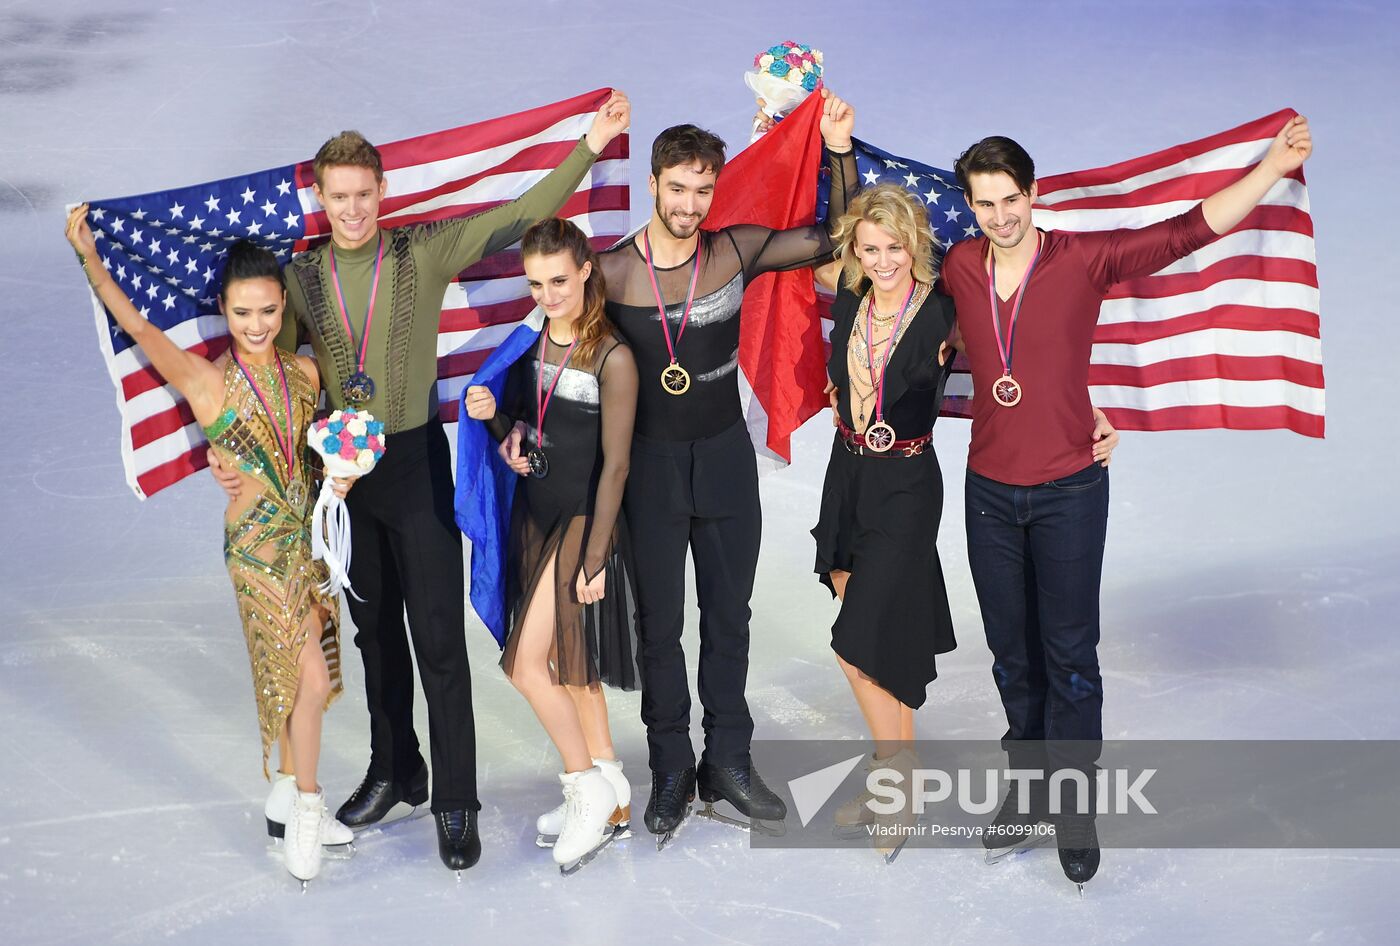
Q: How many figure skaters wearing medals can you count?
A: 6